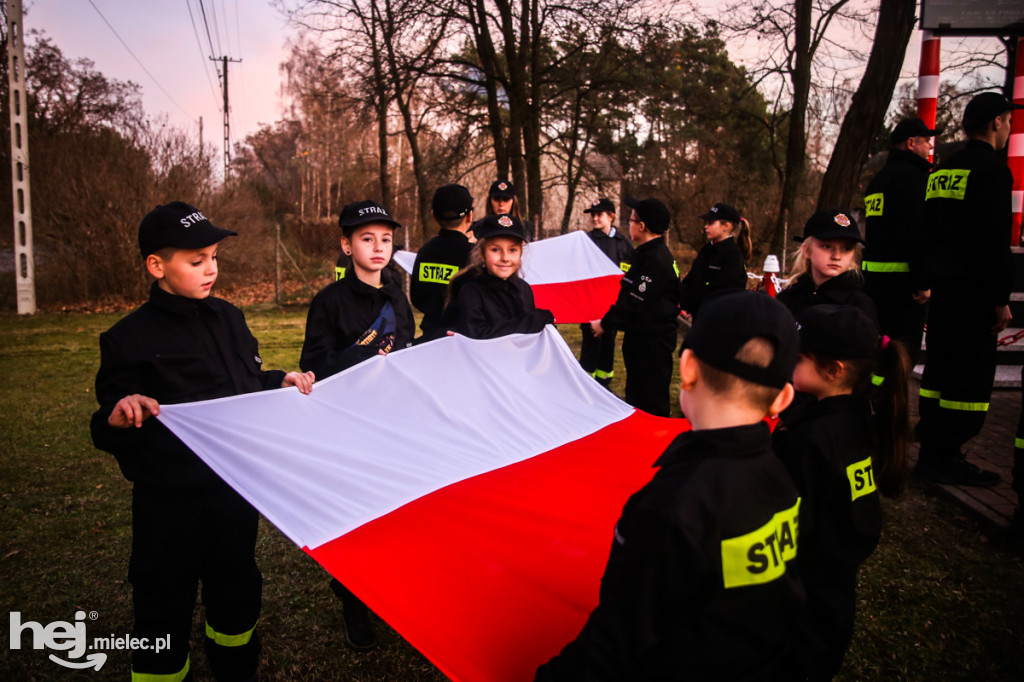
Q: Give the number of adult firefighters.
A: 2